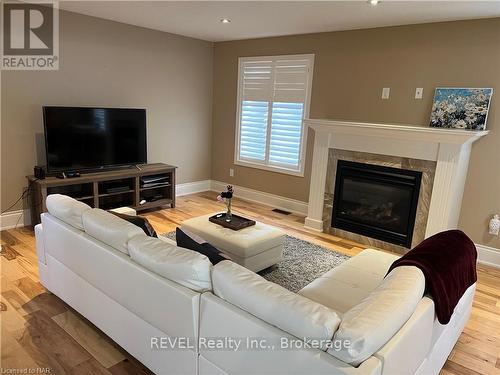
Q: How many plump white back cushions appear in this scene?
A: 5